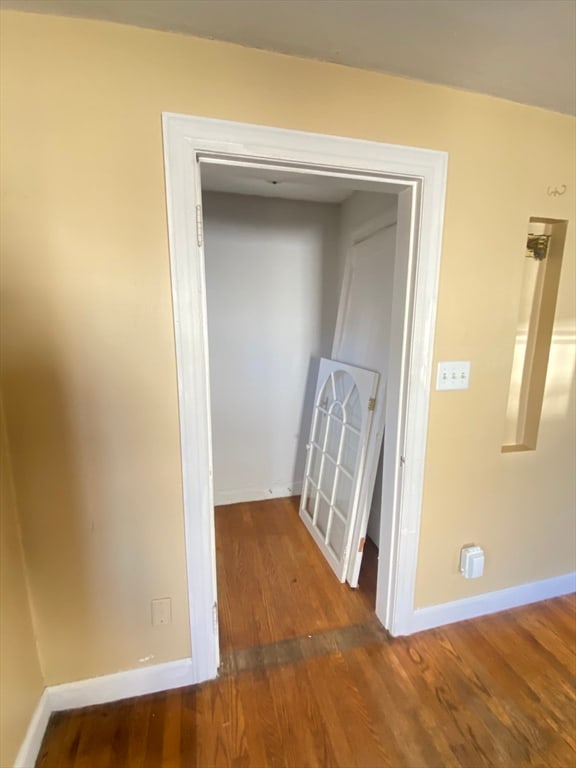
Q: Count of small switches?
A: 3